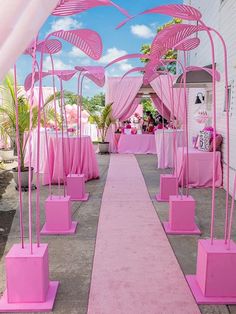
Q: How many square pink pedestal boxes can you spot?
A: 6